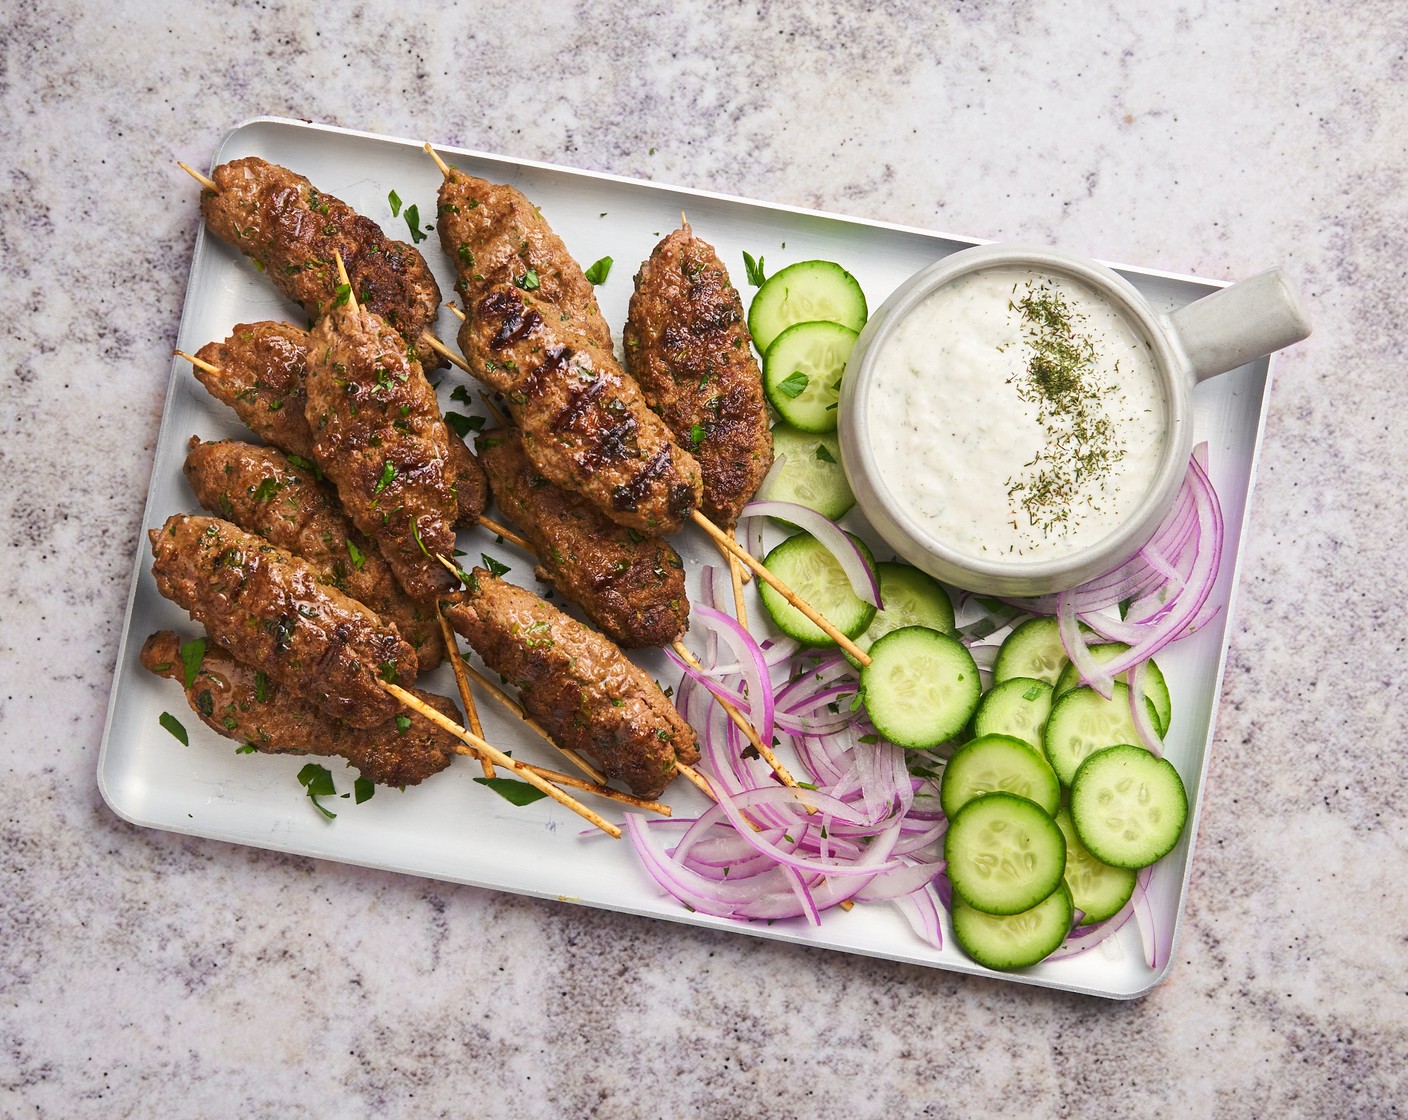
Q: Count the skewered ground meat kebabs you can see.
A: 11